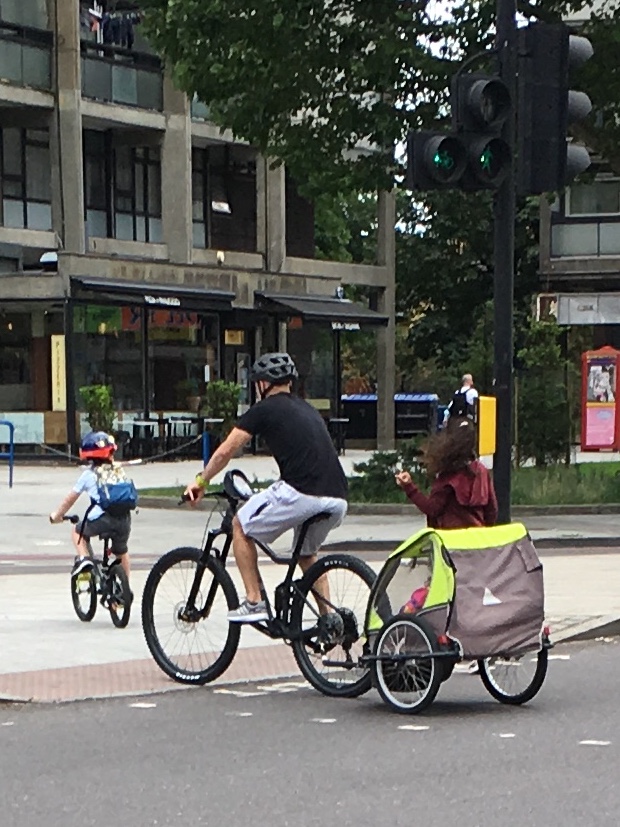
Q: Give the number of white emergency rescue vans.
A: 0